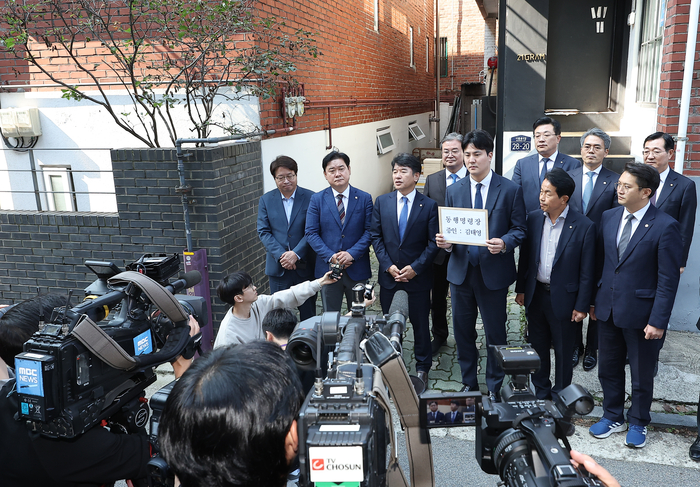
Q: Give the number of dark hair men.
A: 12